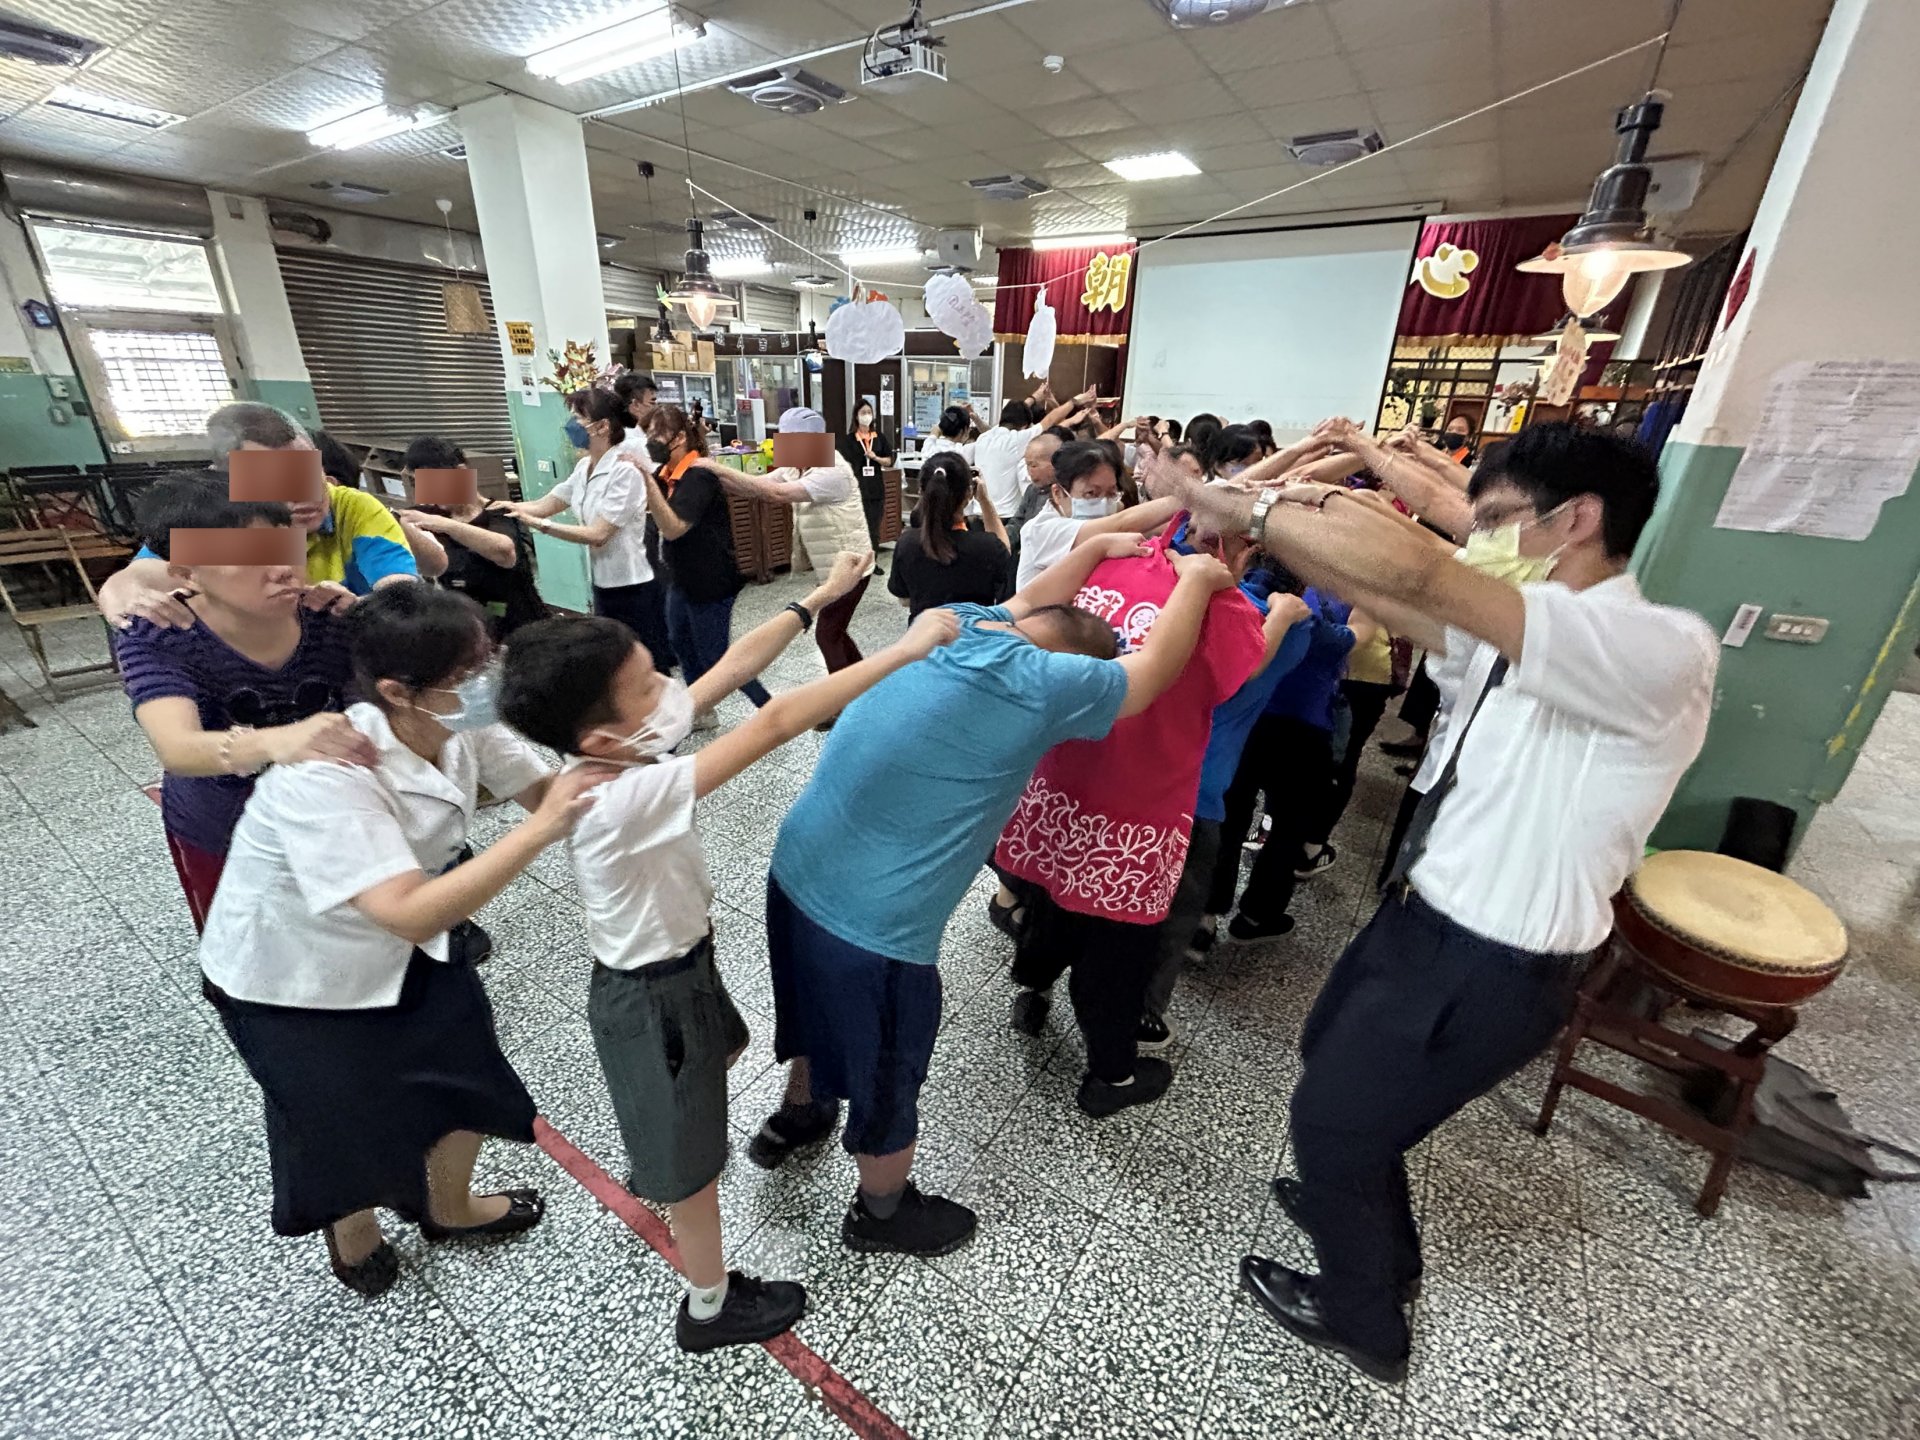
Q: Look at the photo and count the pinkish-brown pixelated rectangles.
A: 4